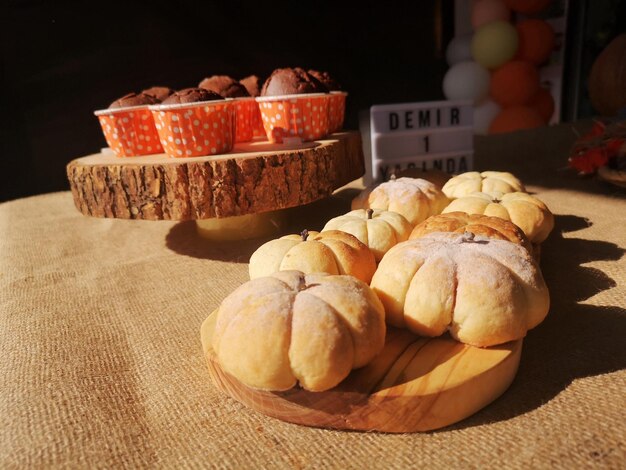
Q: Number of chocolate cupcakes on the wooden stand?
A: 7